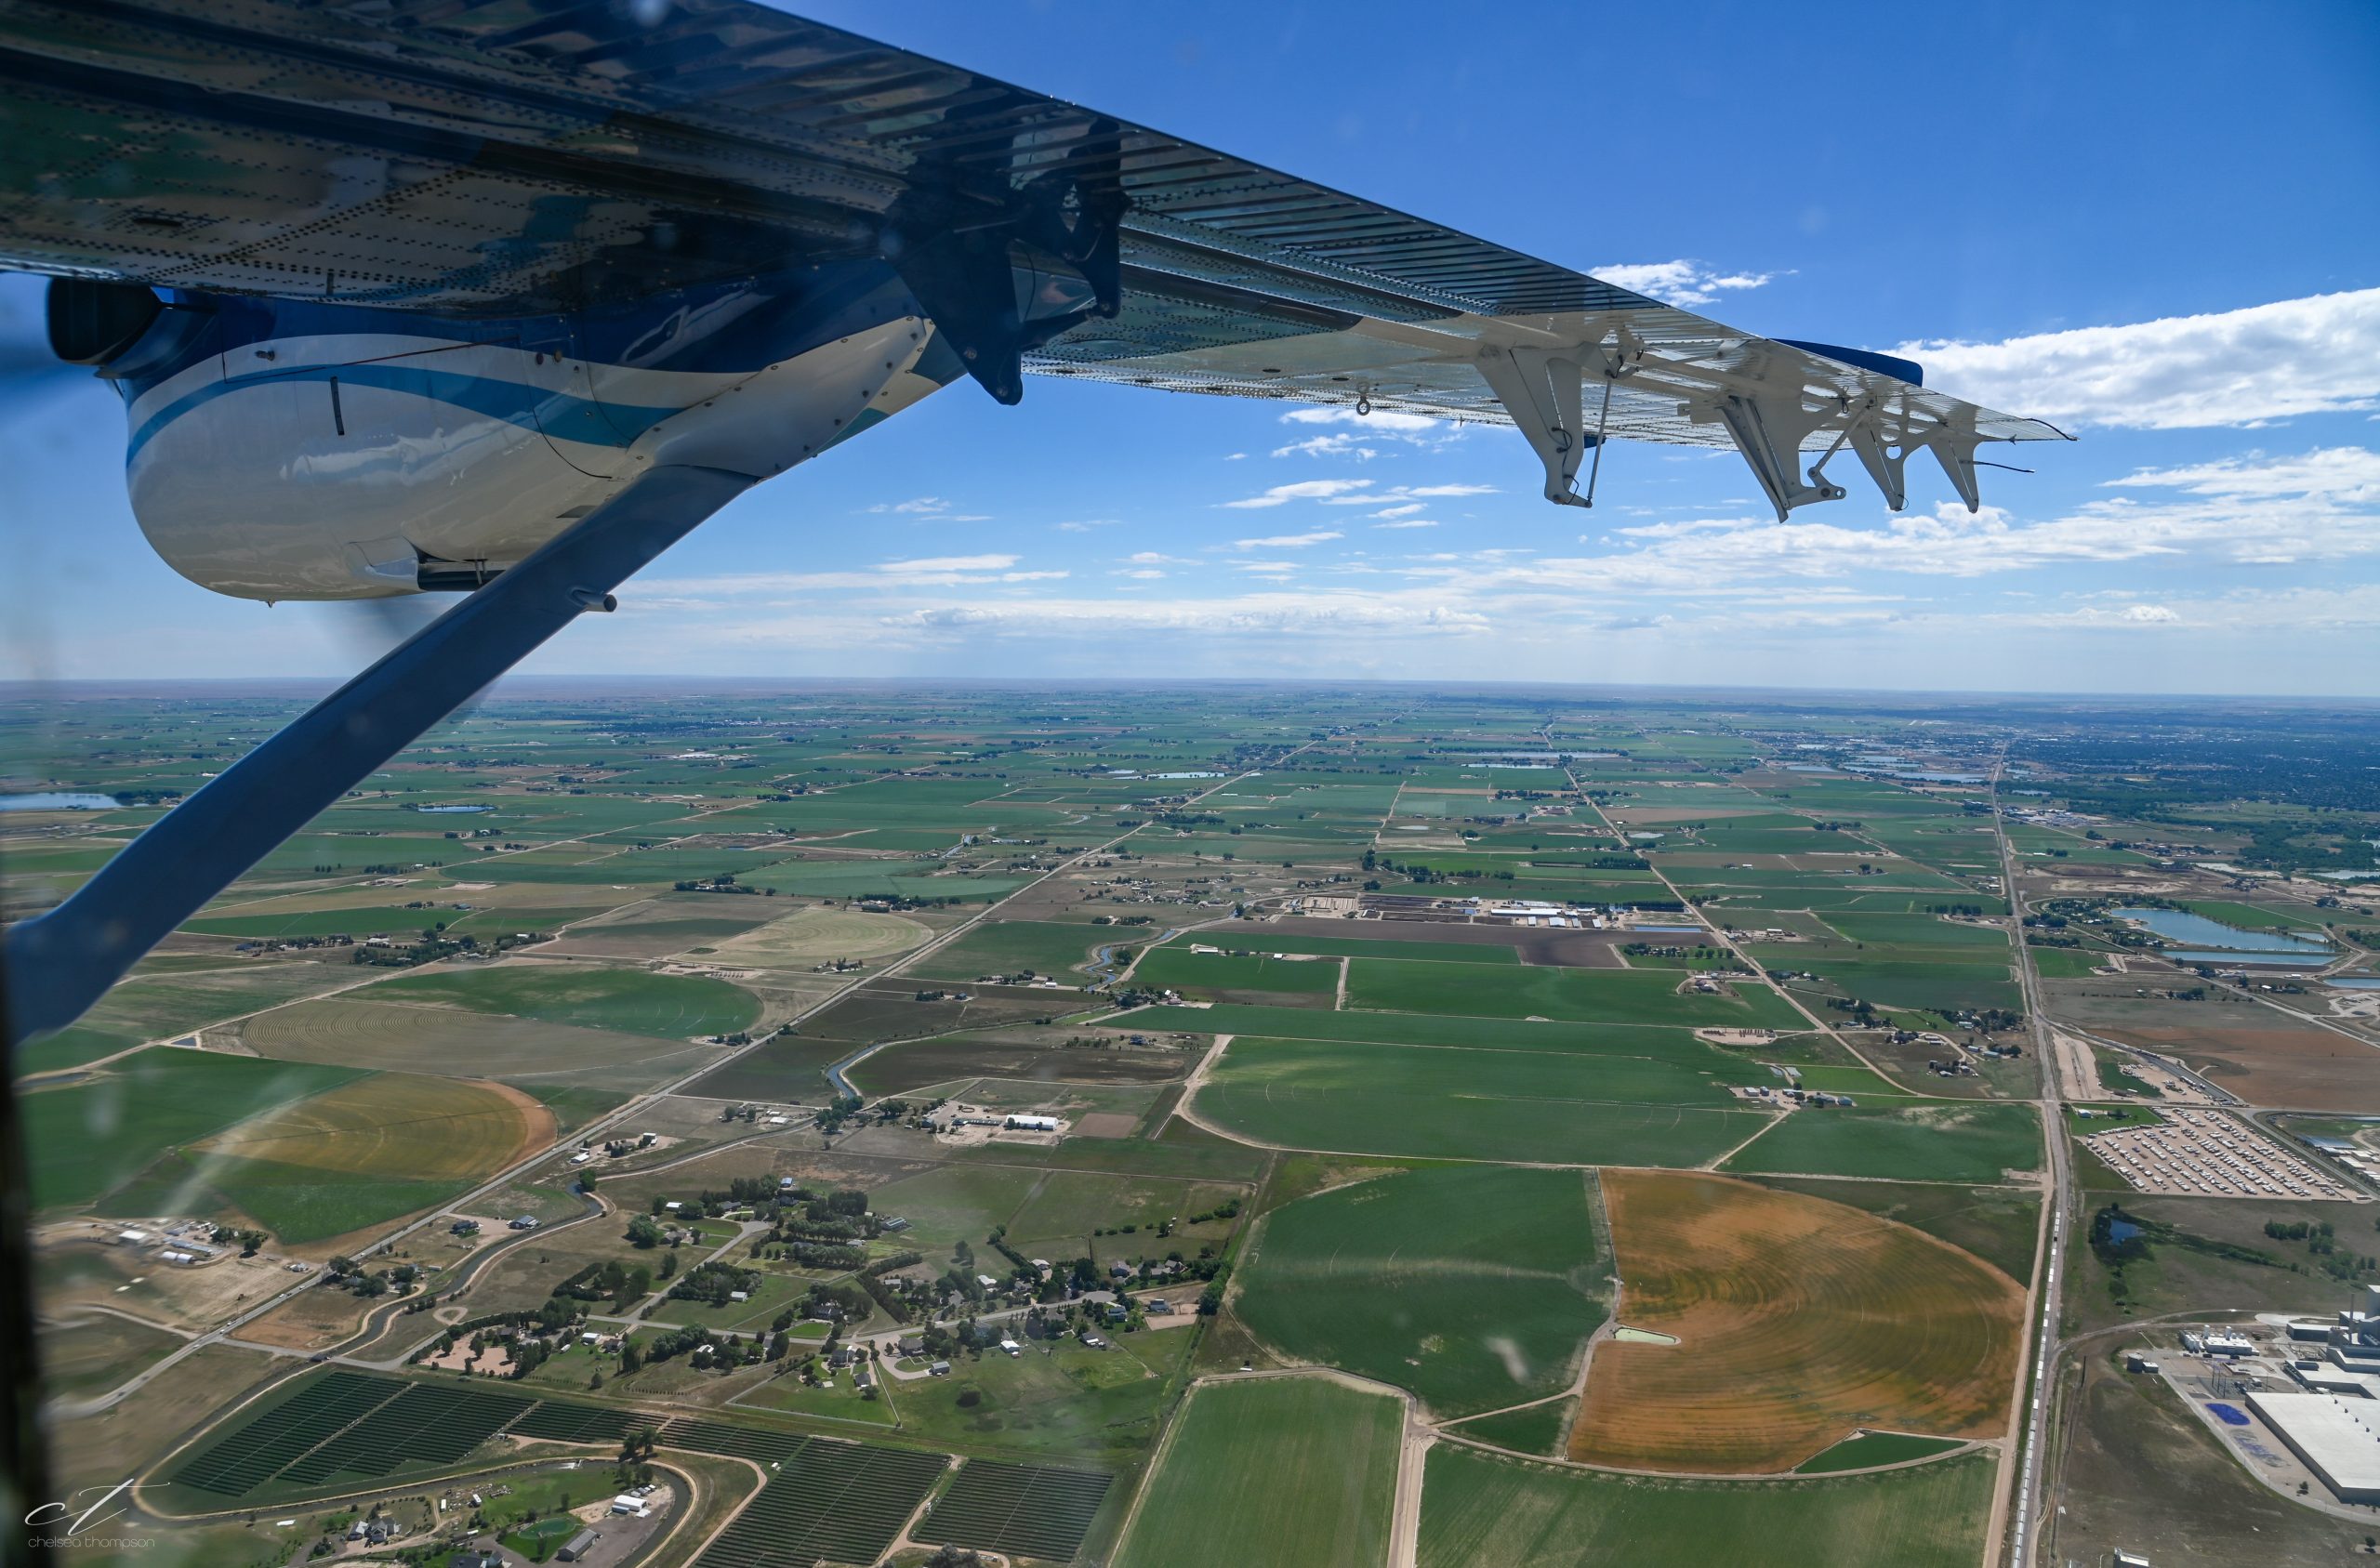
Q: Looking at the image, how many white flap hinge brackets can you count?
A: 4